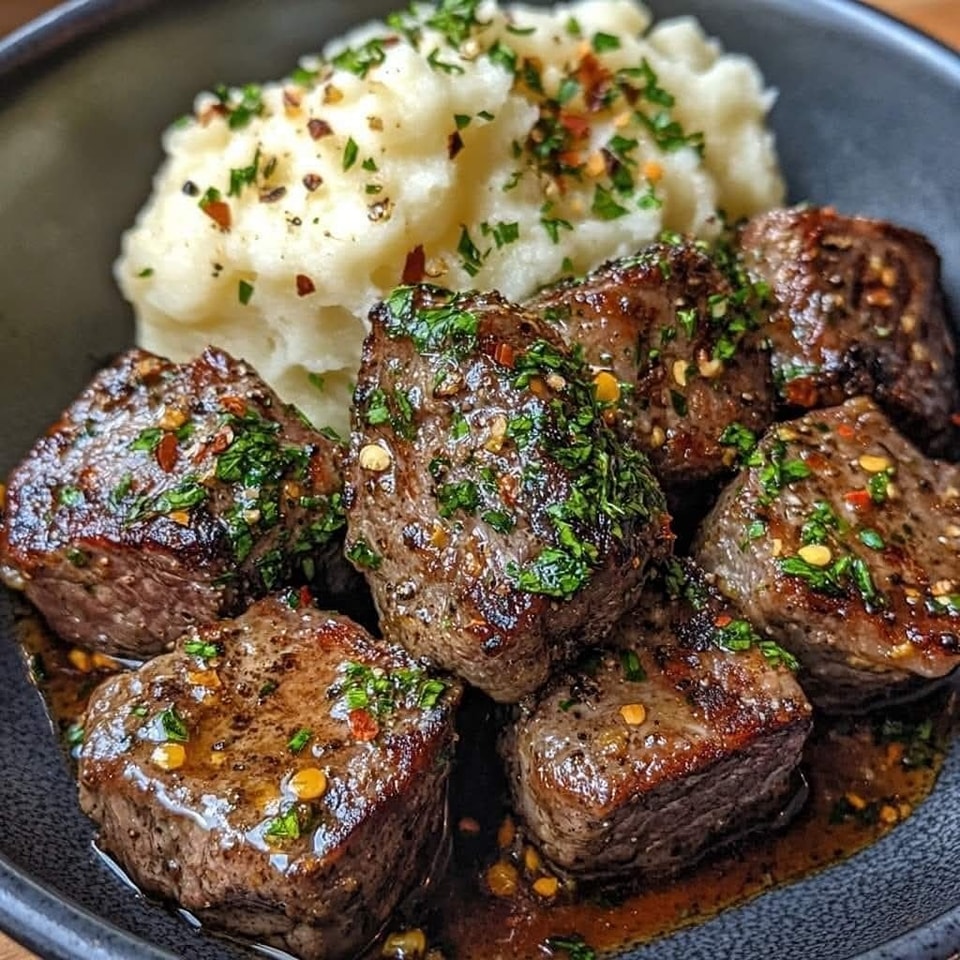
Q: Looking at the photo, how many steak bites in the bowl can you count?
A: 7